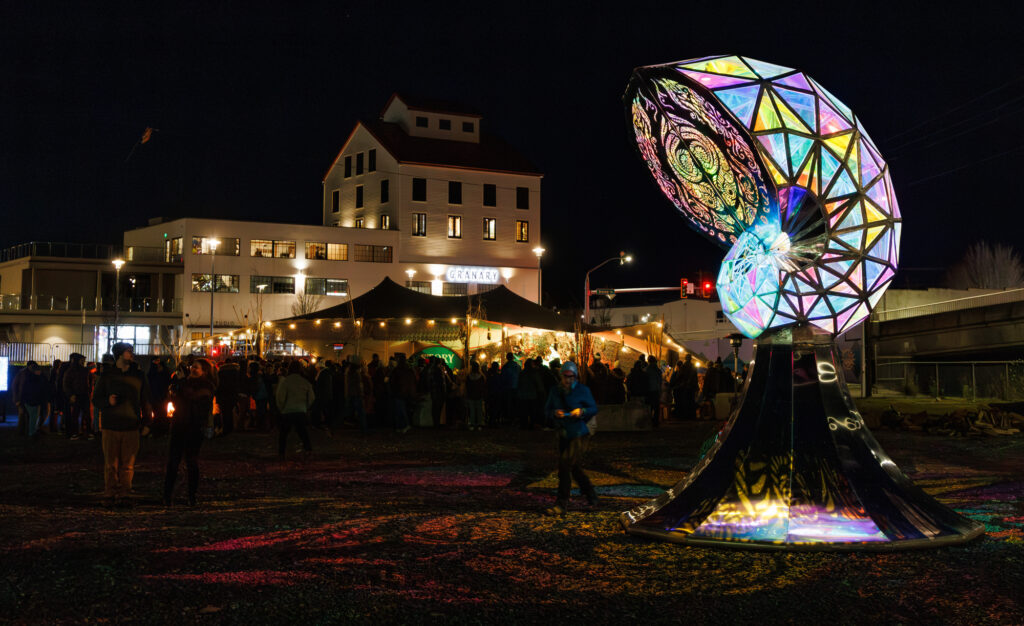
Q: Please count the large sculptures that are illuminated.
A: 1